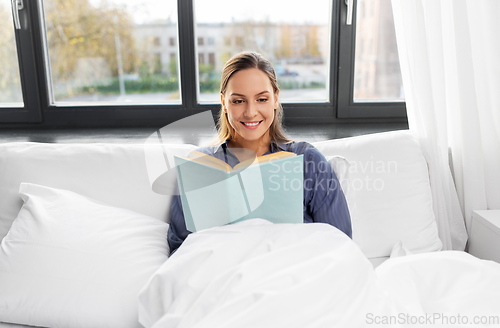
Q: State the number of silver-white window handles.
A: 2